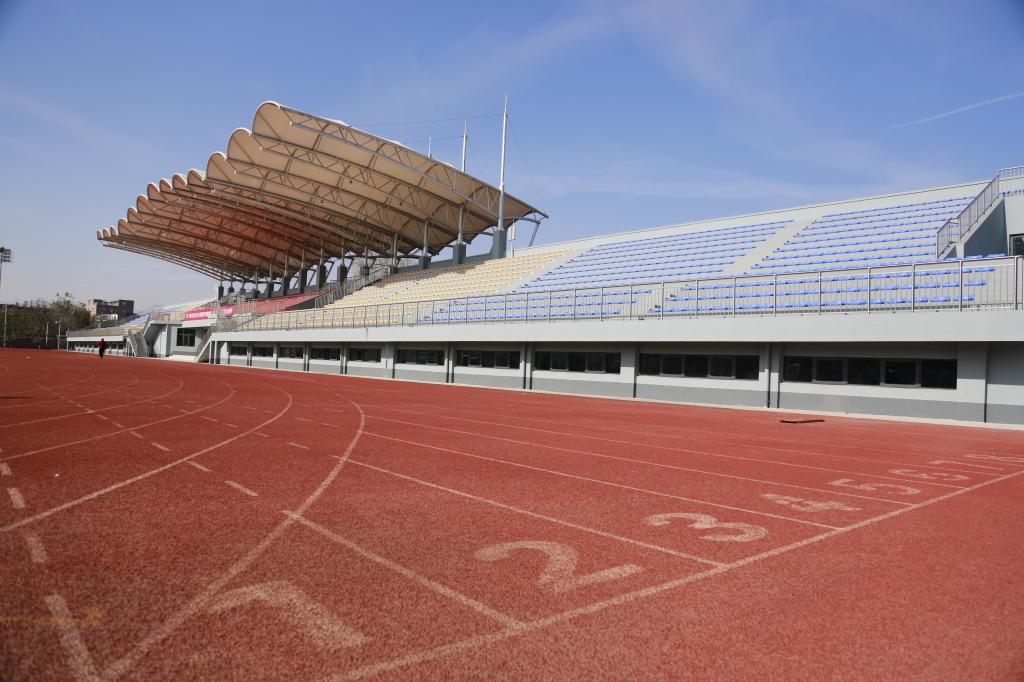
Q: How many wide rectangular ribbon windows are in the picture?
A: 10